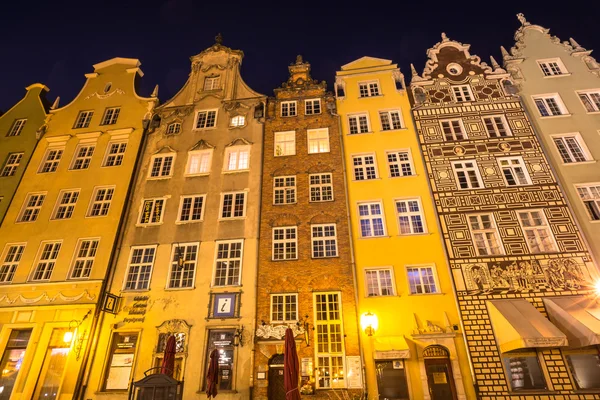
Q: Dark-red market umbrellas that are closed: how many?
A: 3